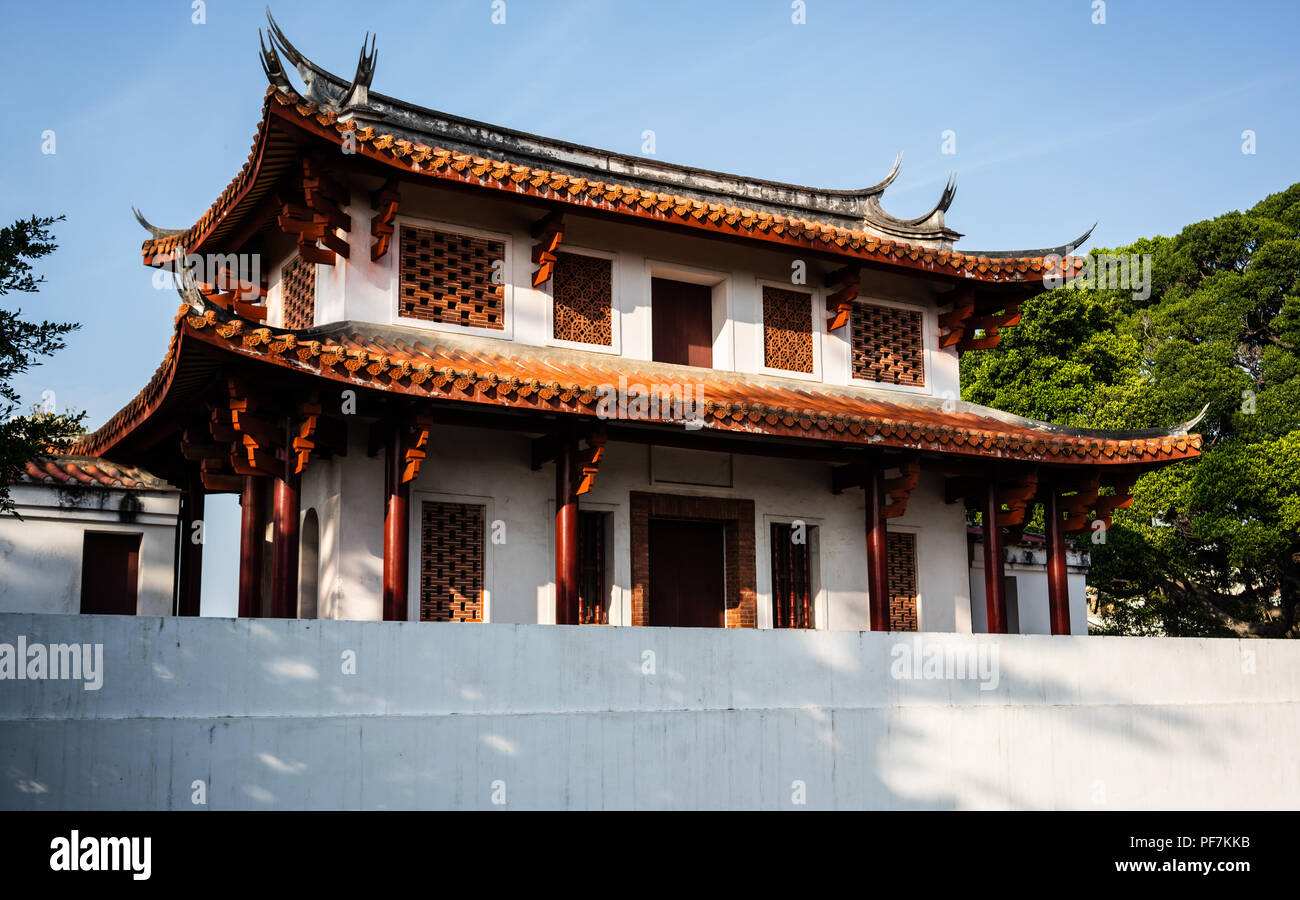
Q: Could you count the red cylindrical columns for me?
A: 8